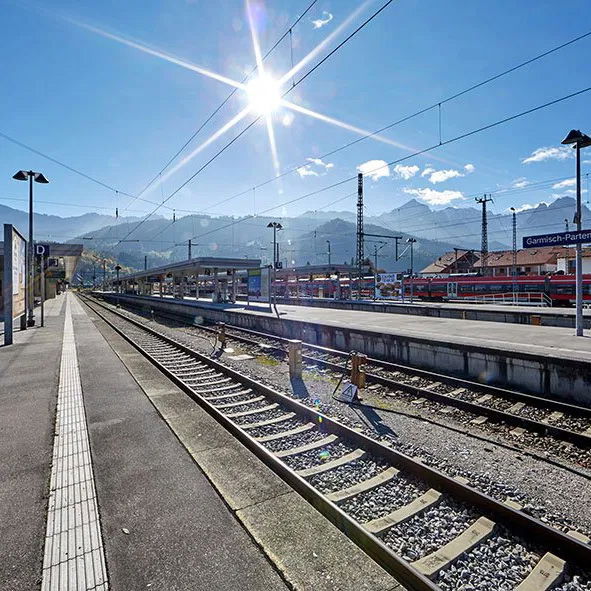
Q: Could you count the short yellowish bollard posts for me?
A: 3